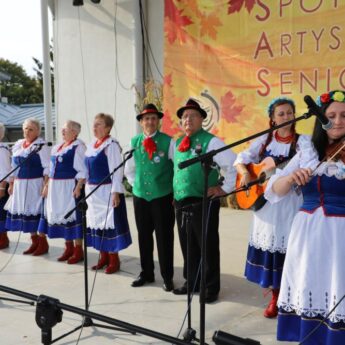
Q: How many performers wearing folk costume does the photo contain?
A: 8